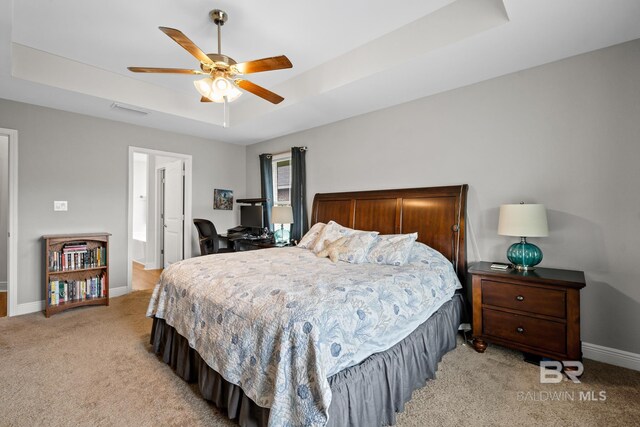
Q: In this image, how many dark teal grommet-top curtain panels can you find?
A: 2